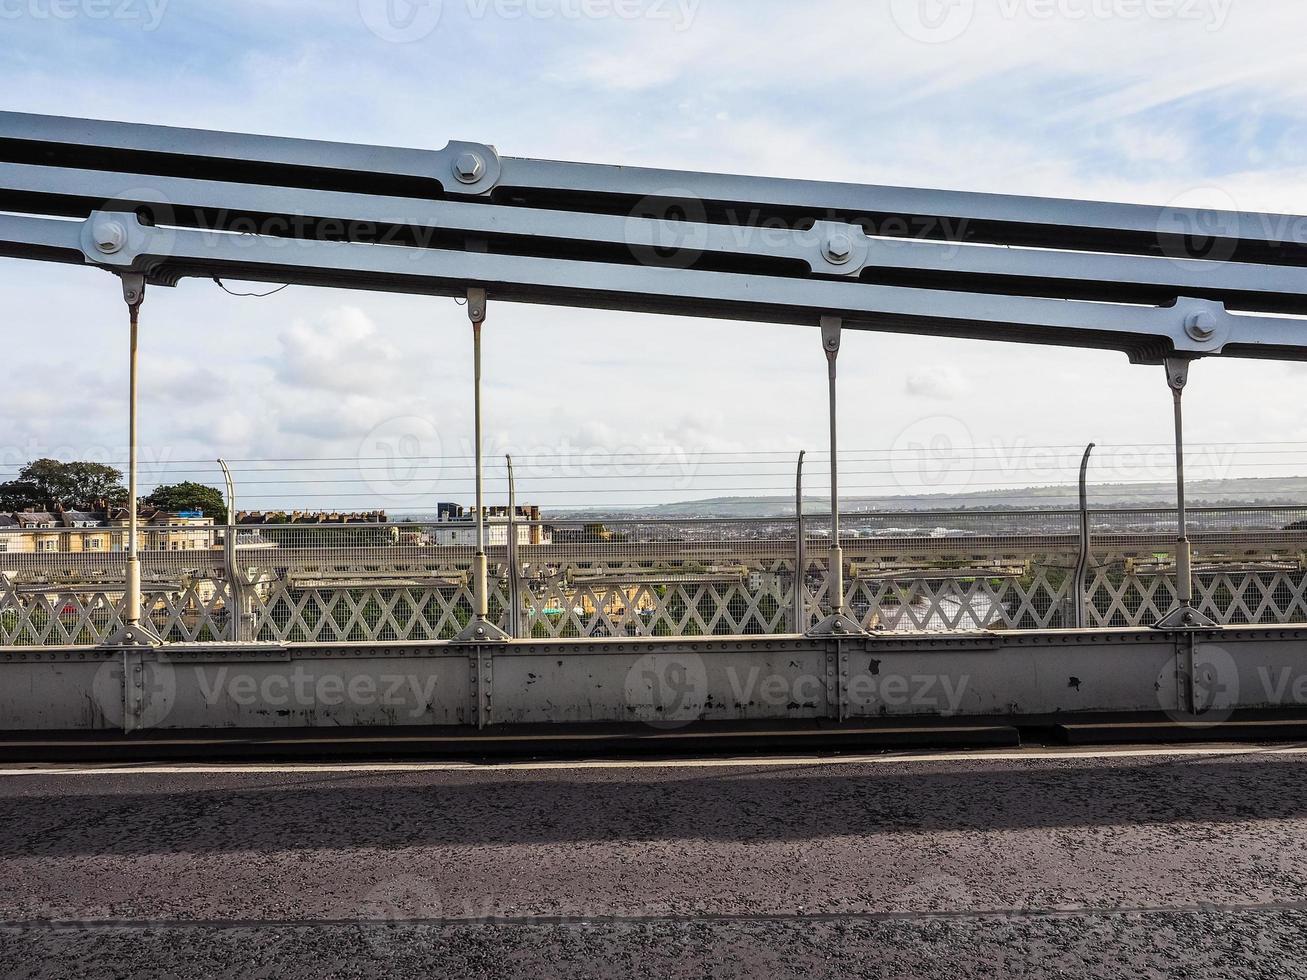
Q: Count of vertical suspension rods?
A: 4